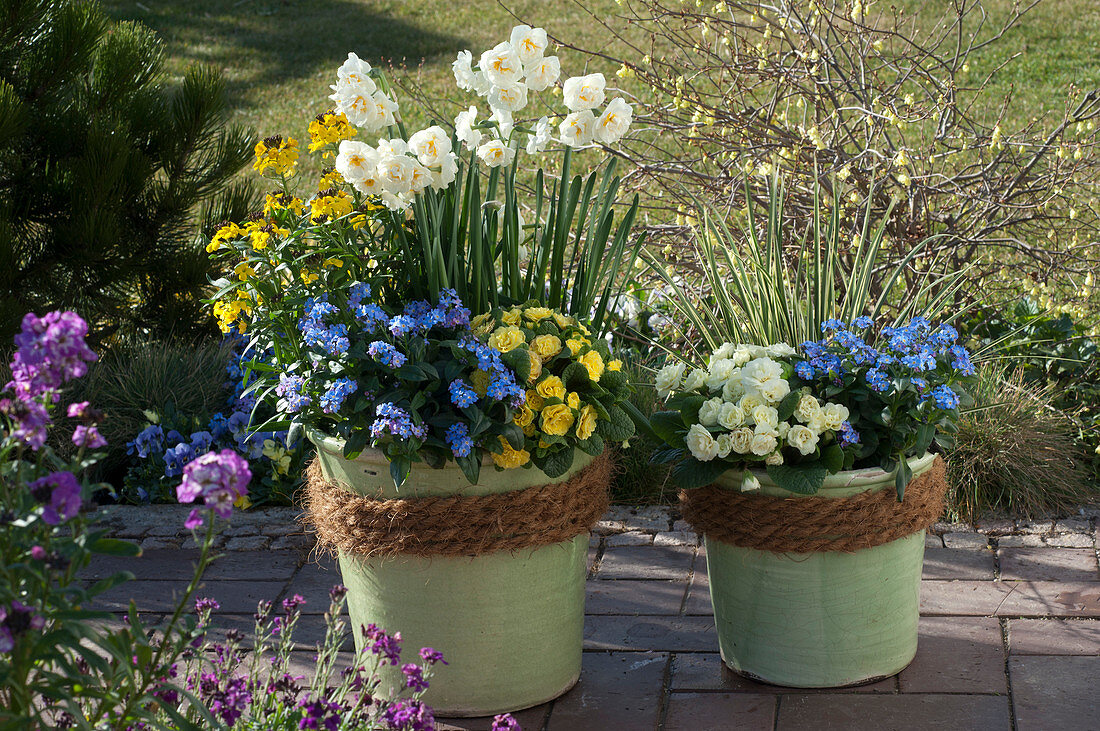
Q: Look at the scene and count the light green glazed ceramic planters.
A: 2